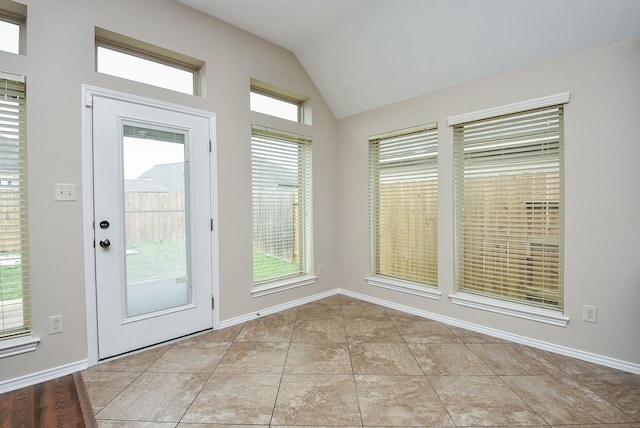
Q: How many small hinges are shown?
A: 3